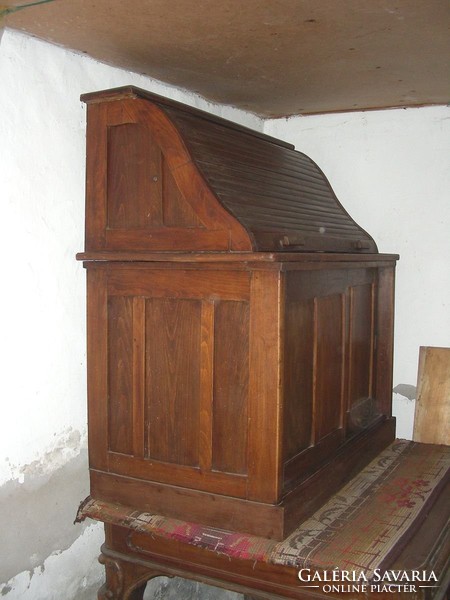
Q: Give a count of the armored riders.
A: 0